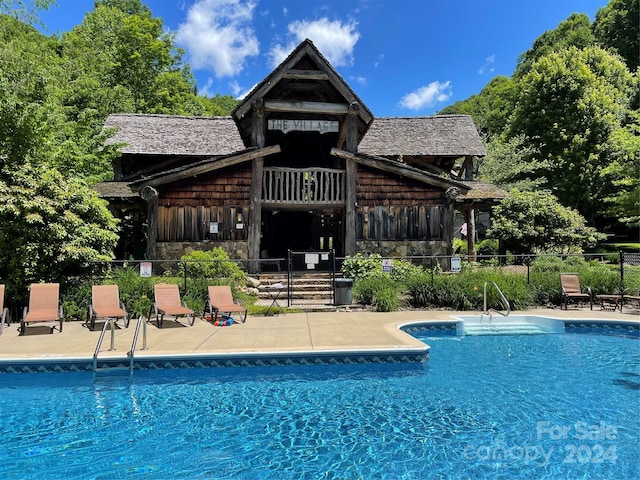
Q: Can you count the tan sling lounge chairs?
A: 6